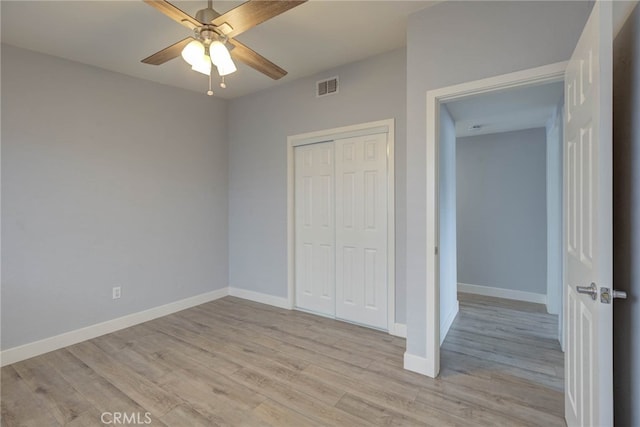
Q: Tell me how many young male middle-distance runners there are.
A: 0